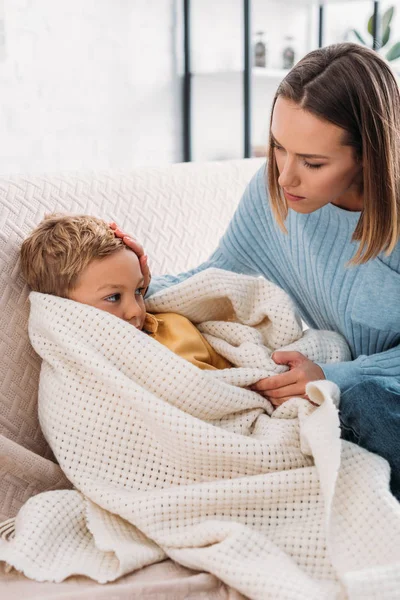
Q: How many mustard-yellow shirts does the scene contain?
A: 1